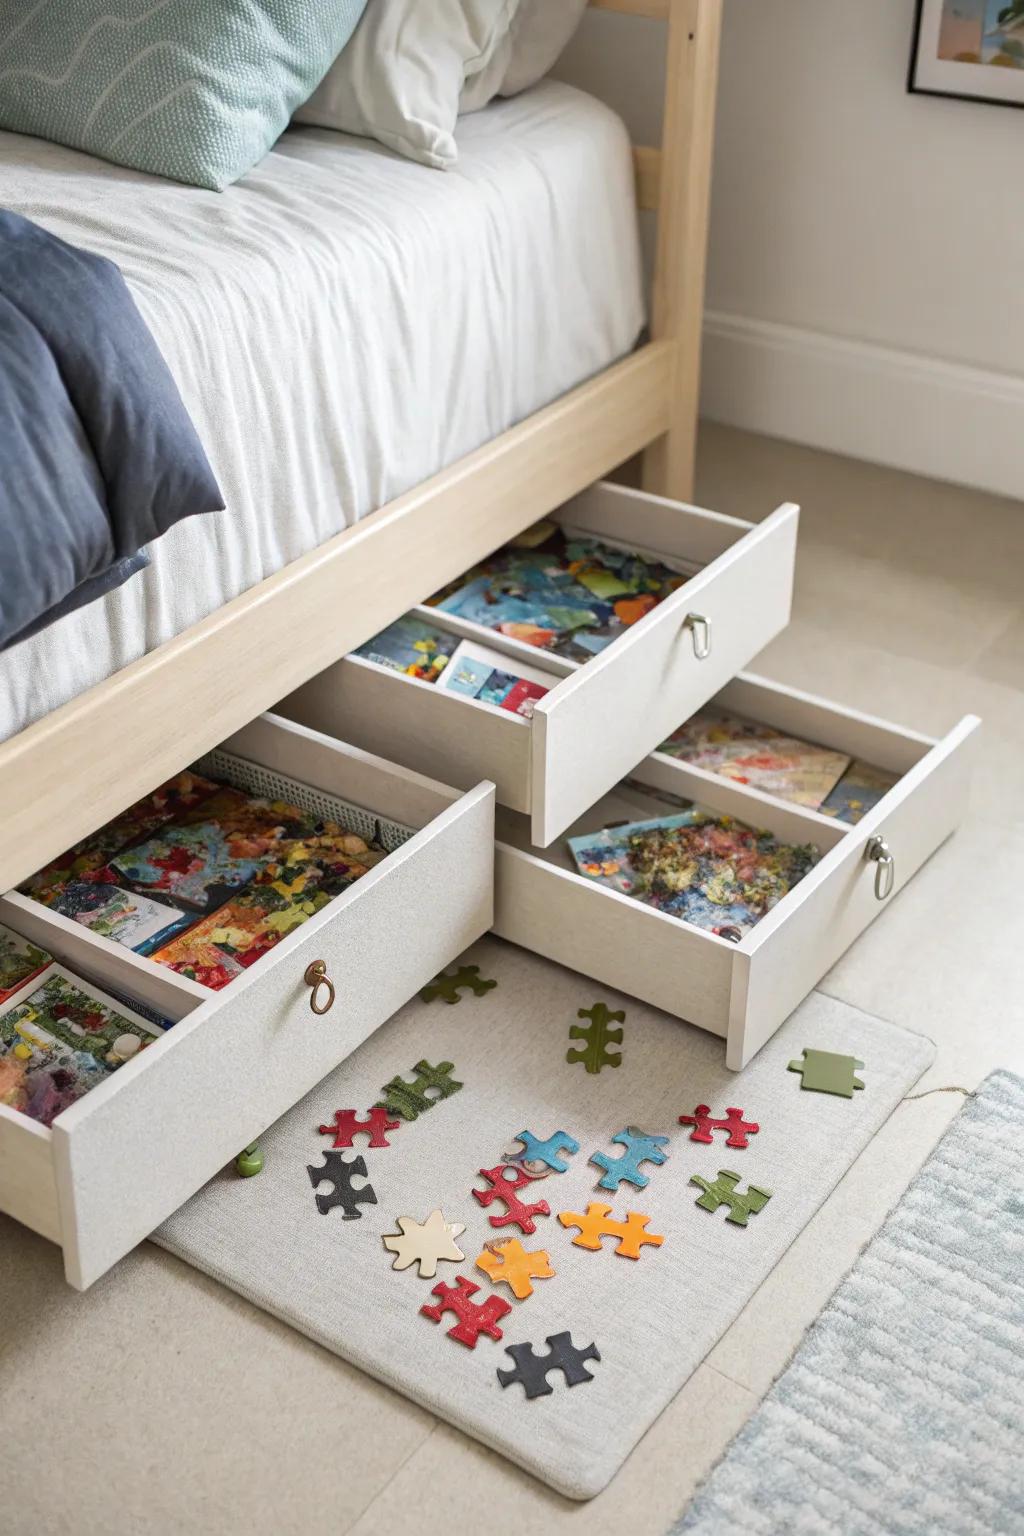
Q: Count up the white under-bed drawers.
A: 3